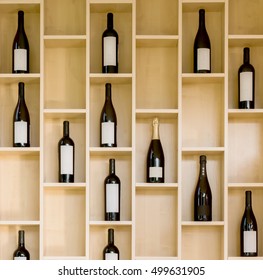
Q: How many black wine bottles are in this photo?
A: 13